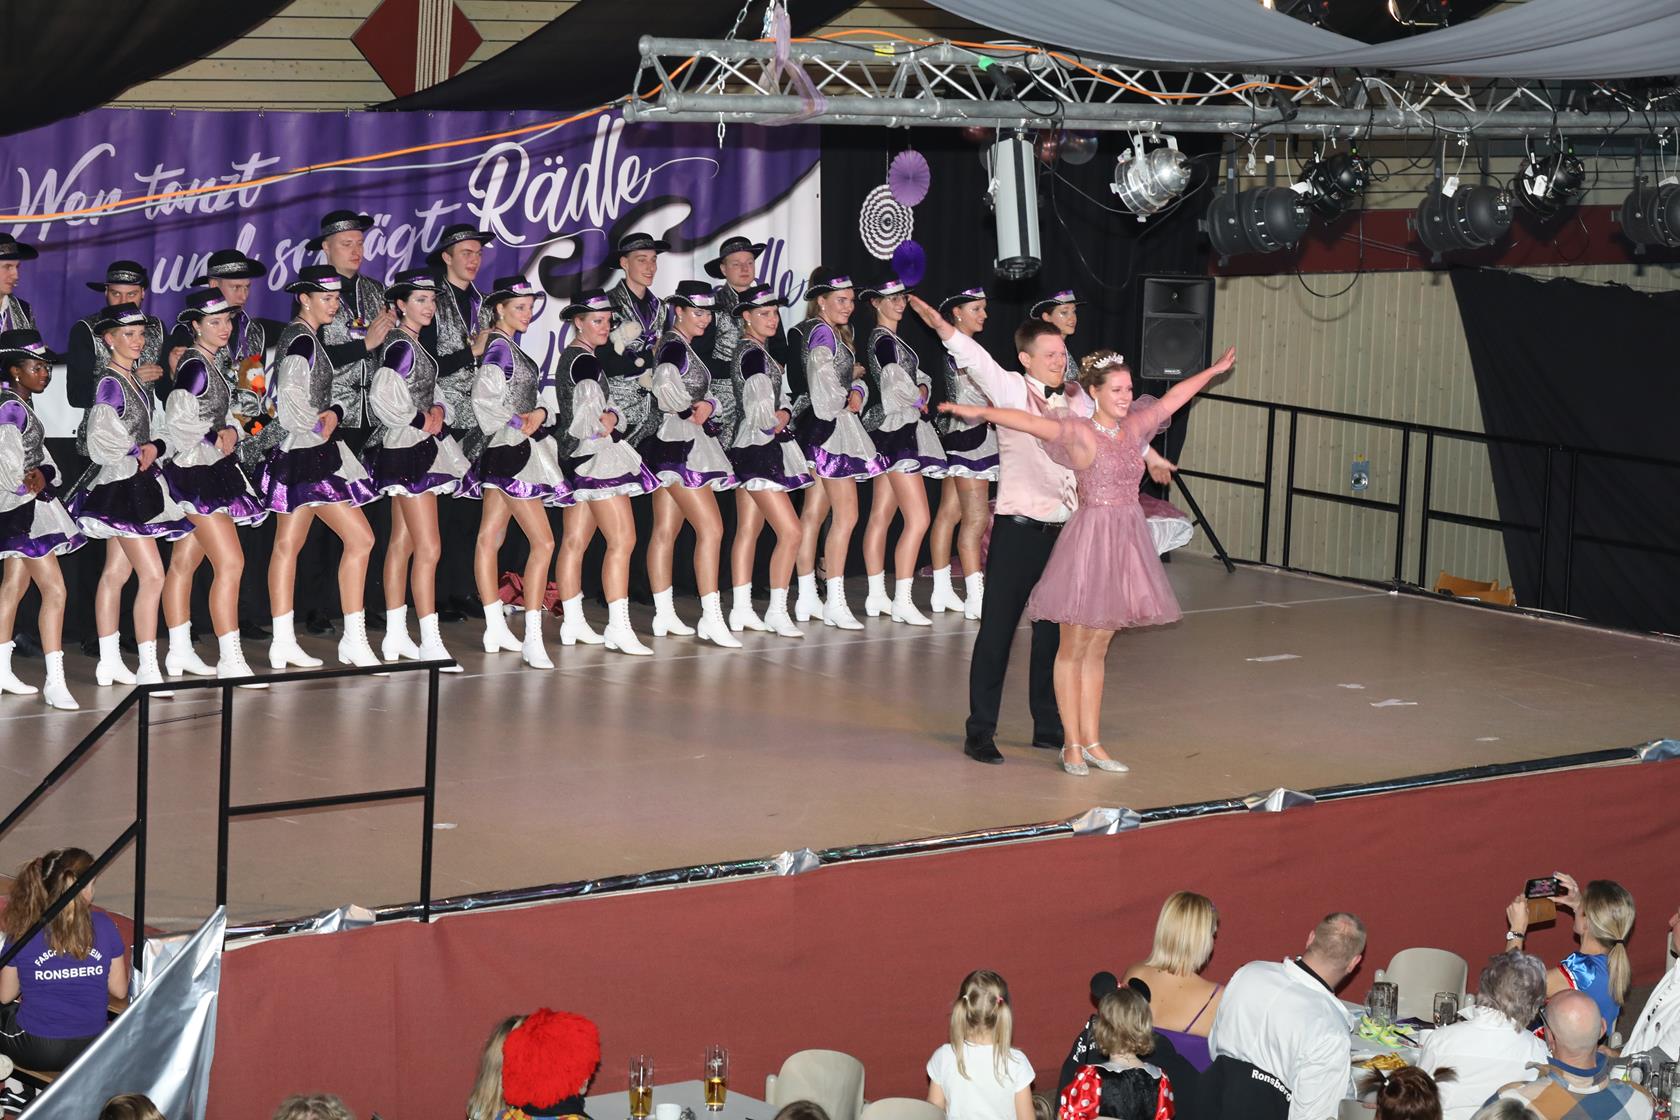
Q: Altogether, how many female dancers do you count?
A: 14